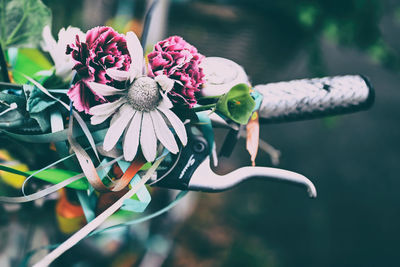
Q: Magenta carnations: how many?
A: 2